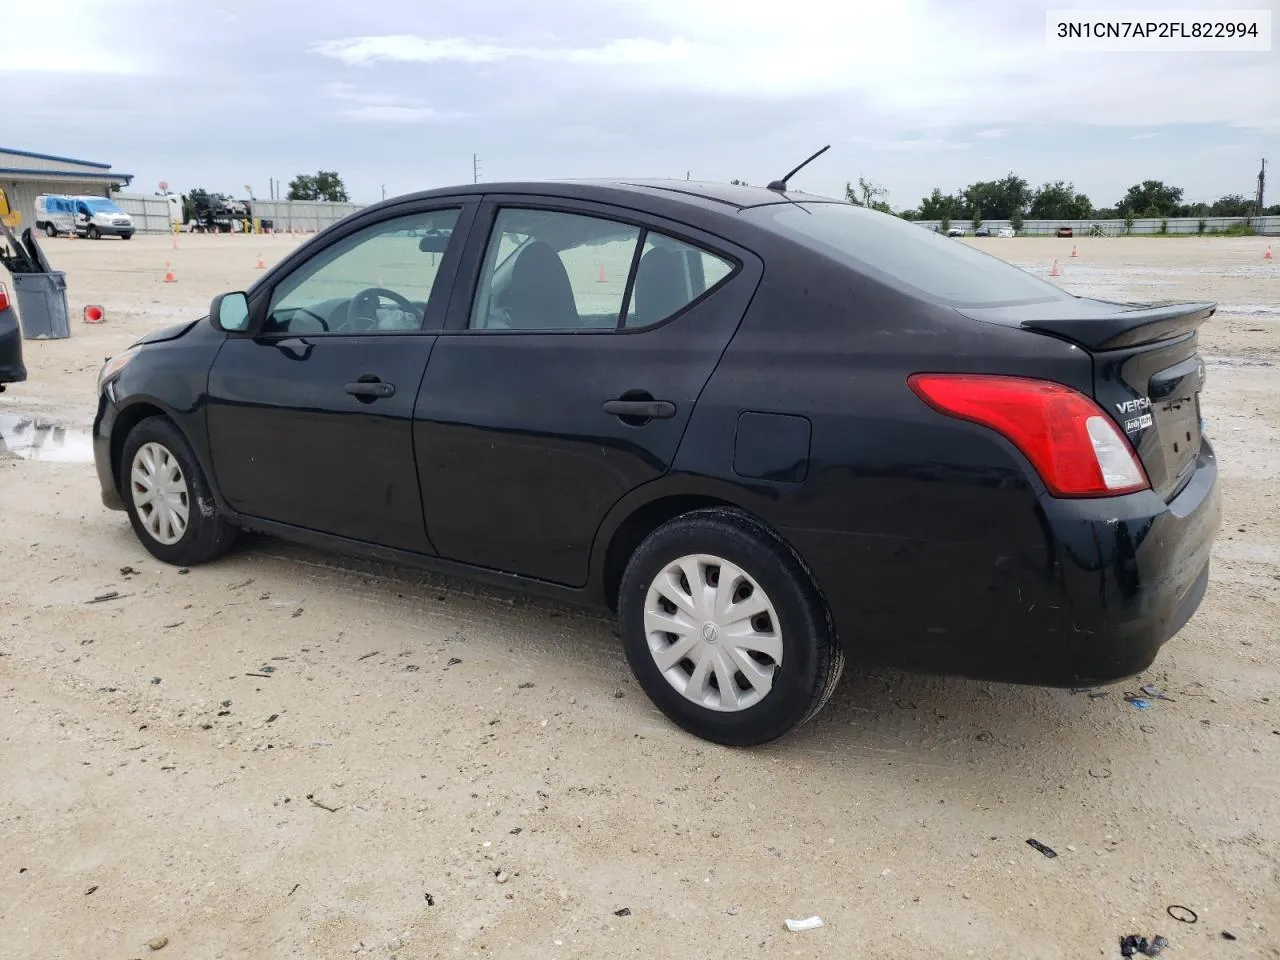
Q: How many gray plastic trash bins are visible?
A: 1